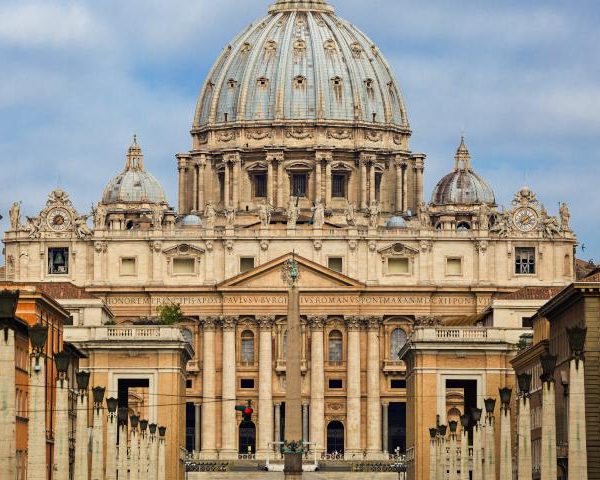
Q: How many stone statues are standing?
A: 13